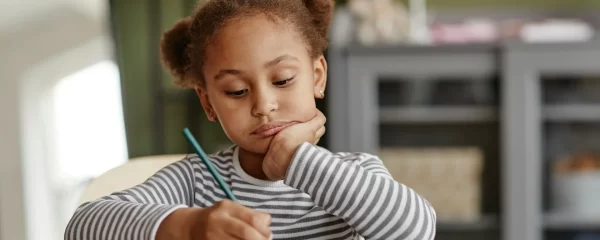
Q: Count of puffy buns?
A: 2